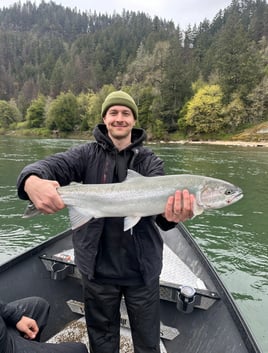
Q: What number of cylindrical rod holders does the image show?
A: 2